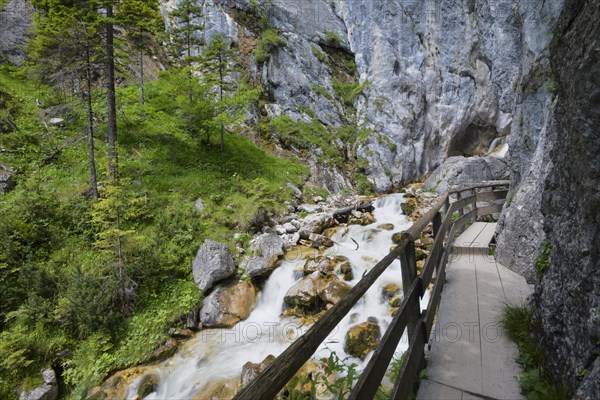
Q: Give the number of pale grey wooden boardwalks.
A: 1